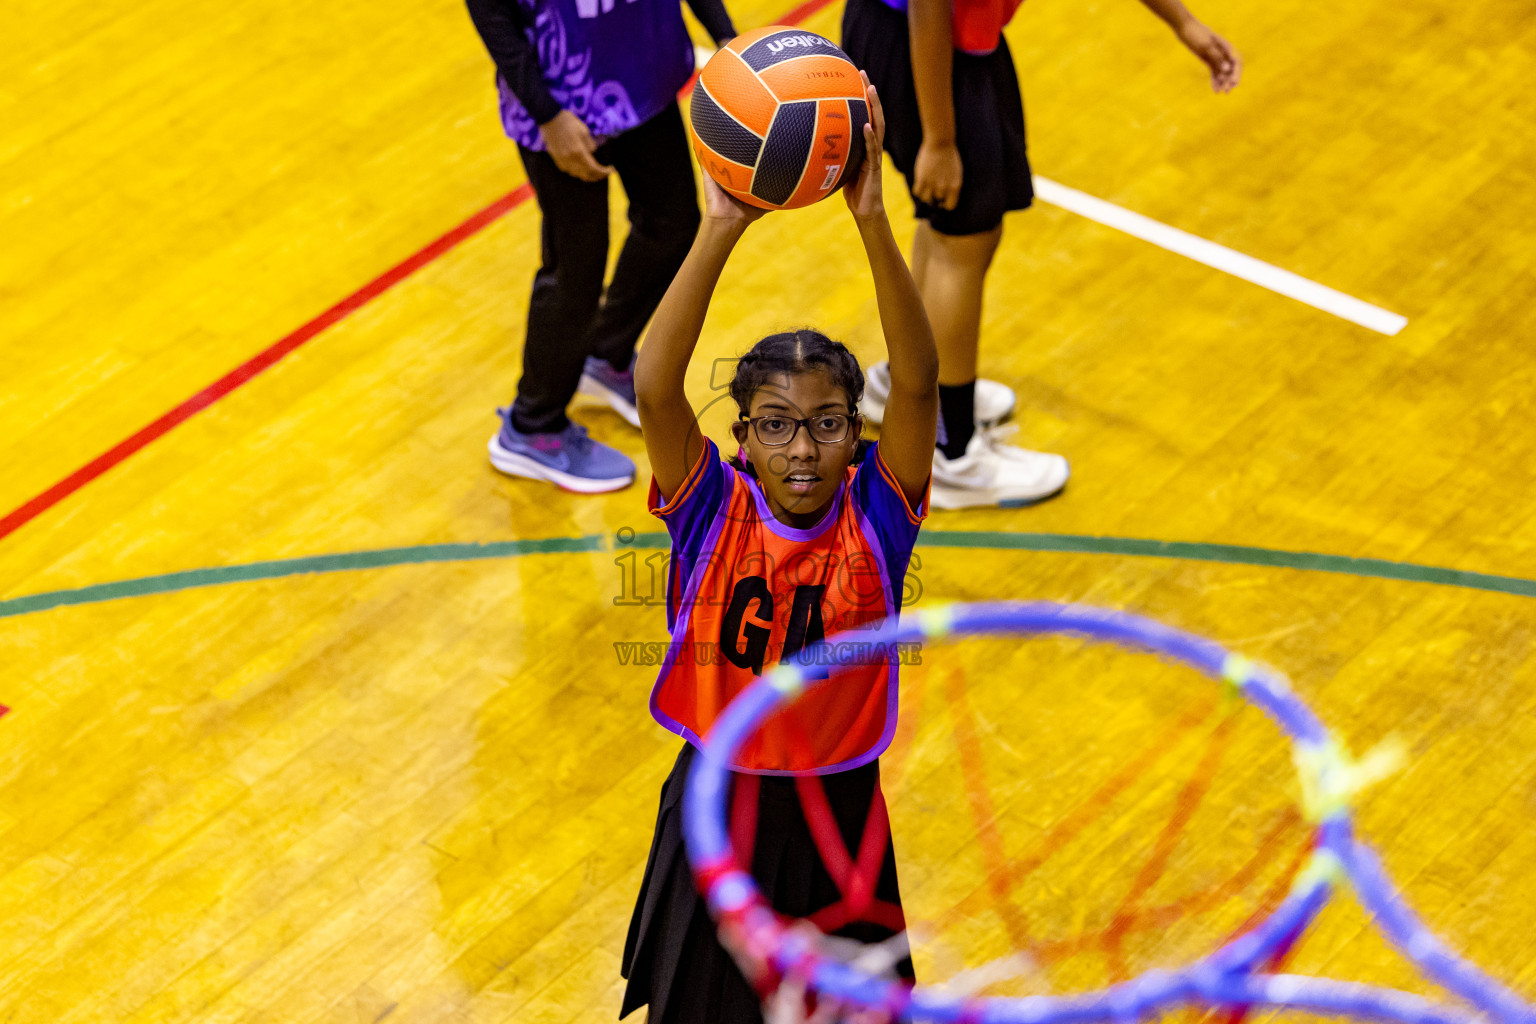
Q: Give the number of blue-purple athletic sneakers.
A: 2